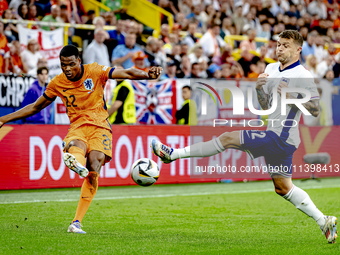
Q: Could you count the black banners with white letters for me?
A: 1